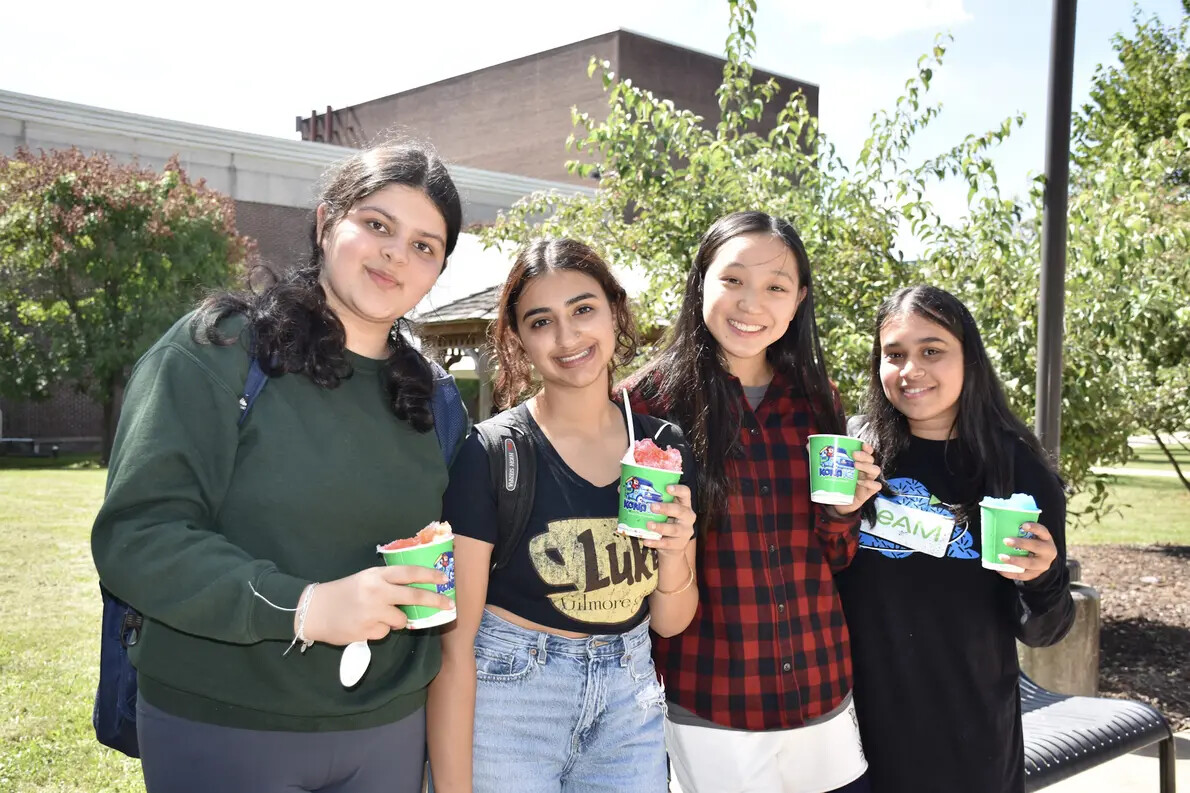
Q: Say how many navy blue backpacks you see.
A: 1